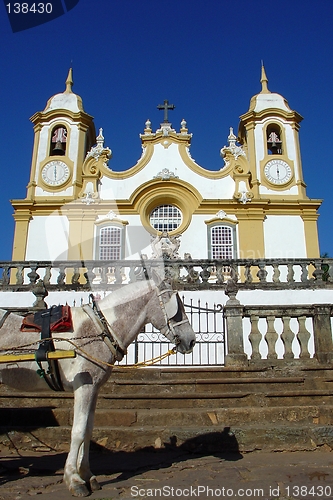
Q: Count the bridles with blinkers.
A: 1